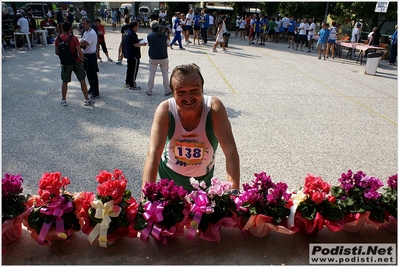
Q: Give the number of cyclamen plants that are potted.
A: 9